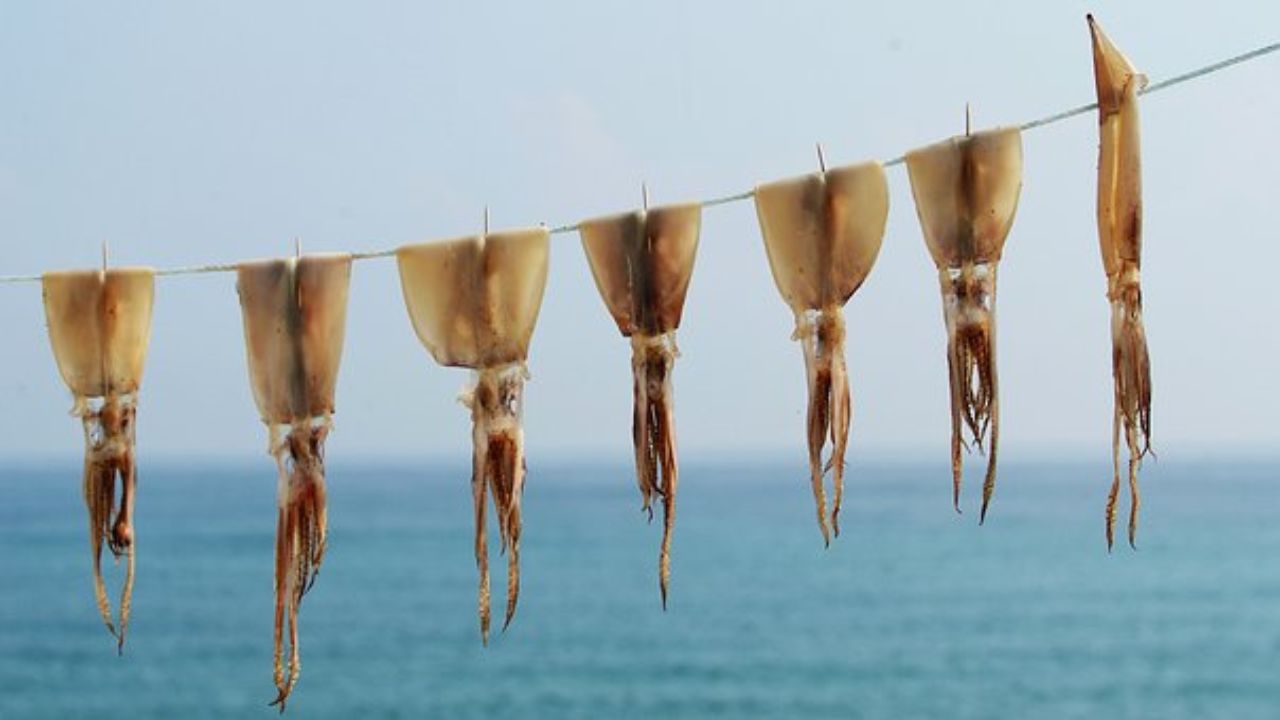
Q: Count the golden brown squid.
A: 7